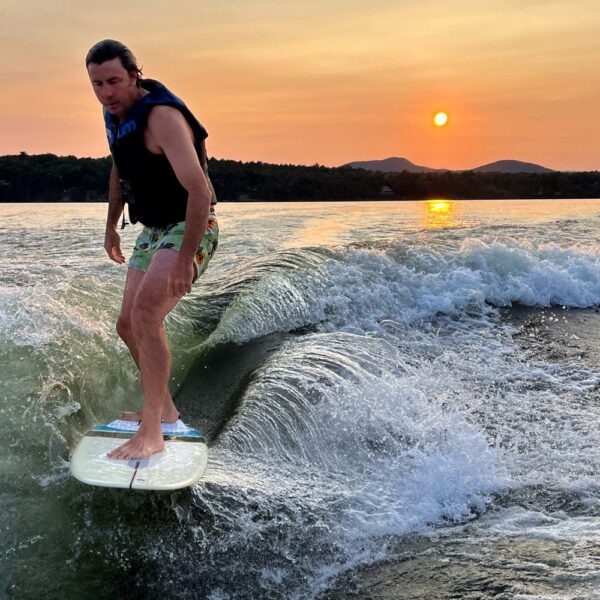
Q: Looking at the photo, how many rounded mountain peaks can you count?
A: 2